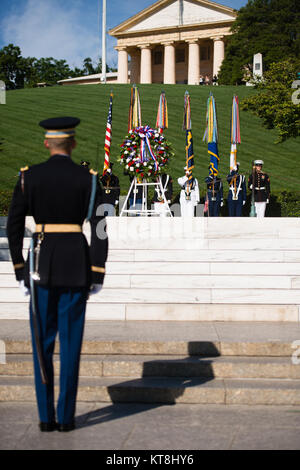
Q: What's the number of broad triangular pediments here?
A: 1